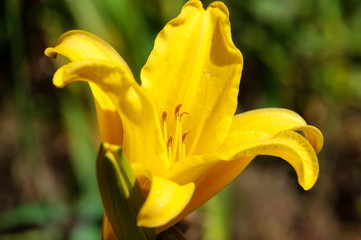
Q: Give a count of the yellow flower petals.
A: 6